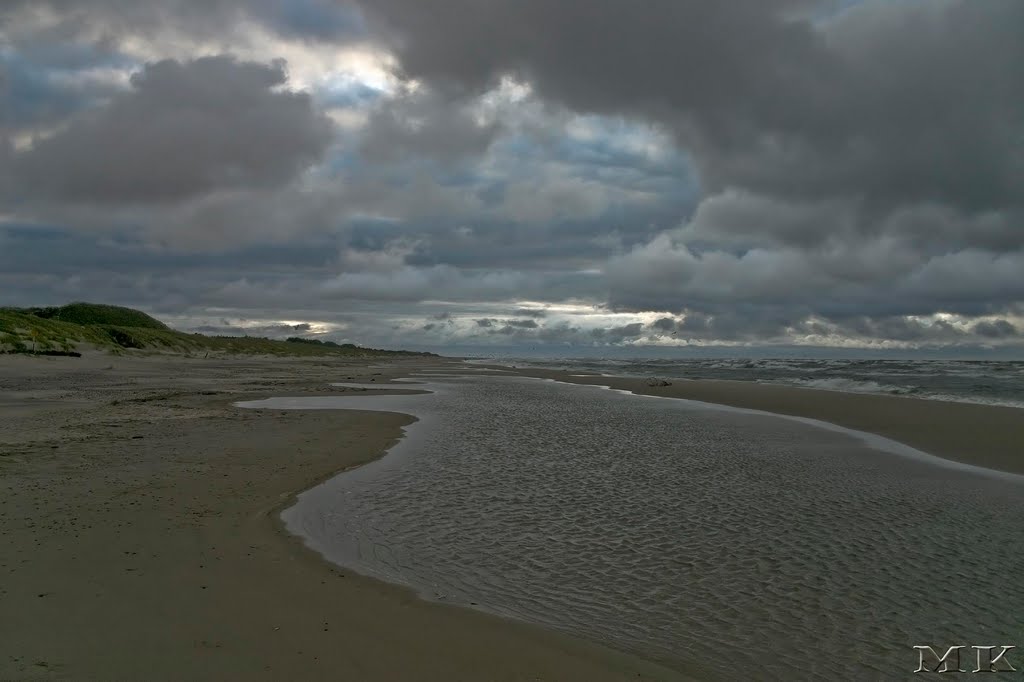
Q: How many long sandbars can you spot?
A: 1